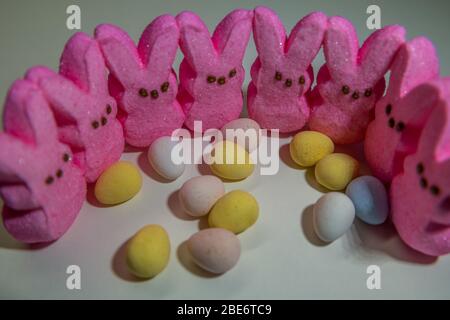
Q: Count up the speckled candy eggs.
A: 12